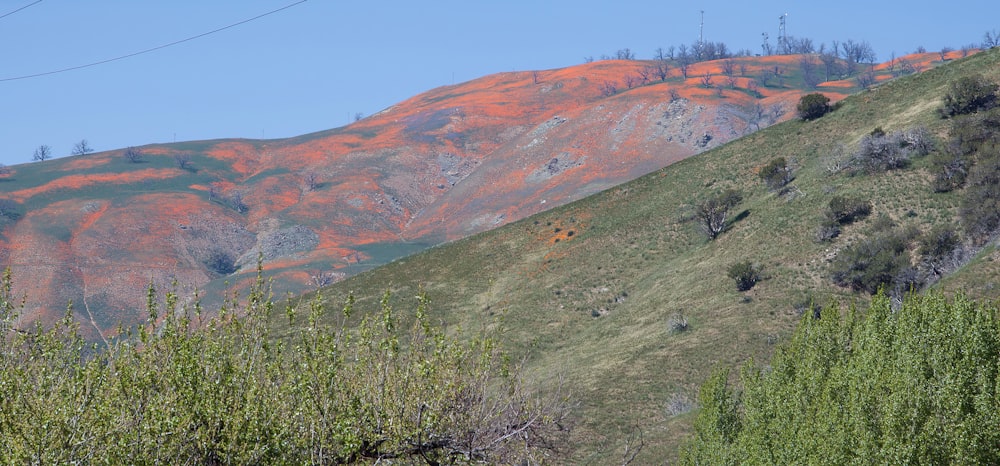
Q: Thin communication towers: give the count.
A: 3